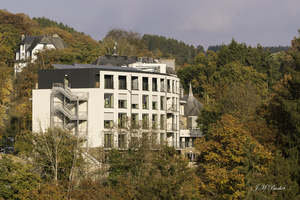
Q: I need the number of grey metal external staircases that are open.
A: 1